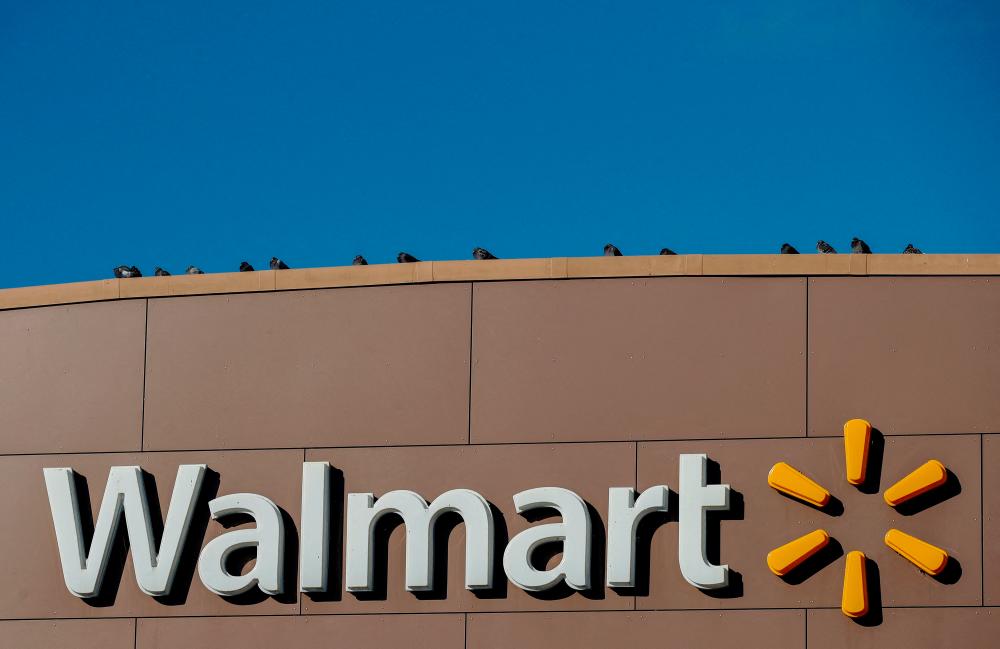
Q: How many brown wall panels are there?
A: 12